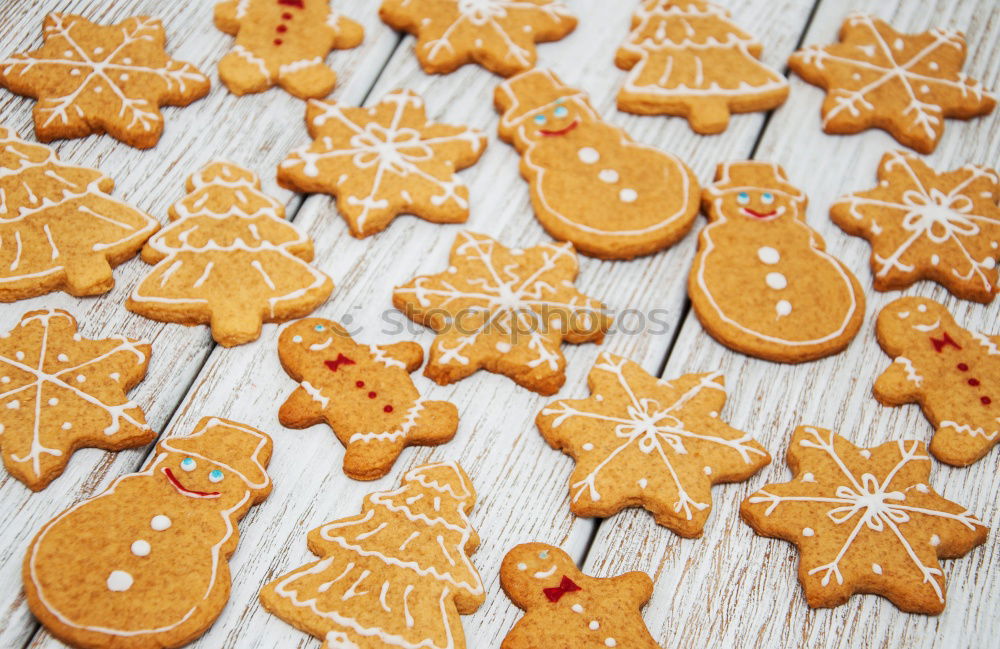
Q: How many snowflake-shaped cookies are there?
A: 9